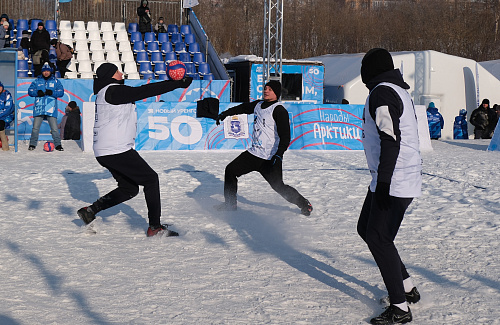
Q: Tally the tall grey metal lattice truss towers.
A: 1